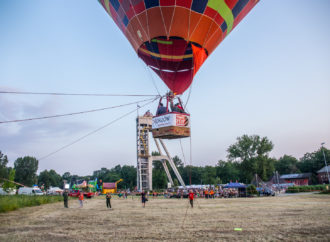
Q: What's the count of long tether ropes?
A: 3